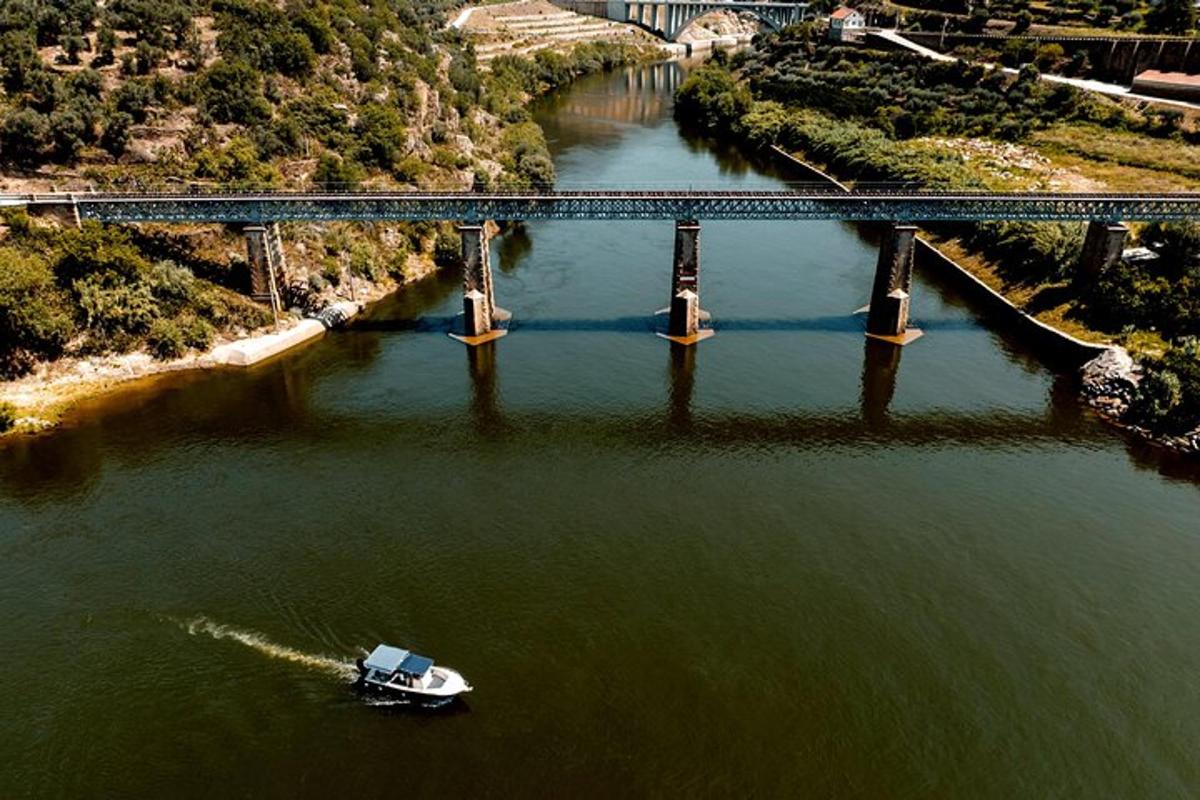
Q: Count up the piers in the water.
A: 3